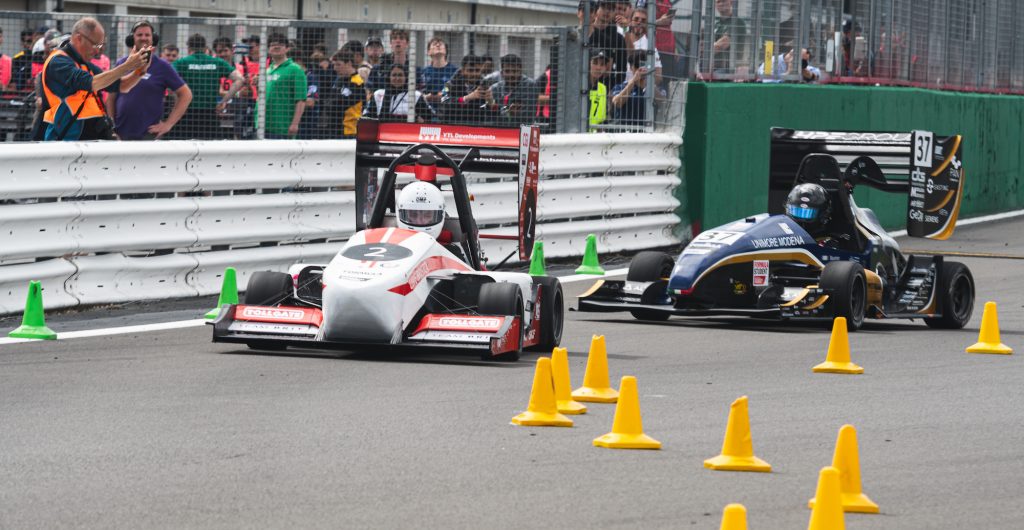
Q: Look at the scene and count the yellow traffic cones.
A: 10